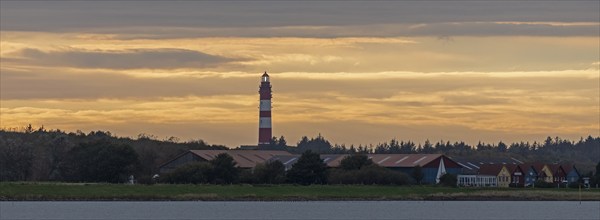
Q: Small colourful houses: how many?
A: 6